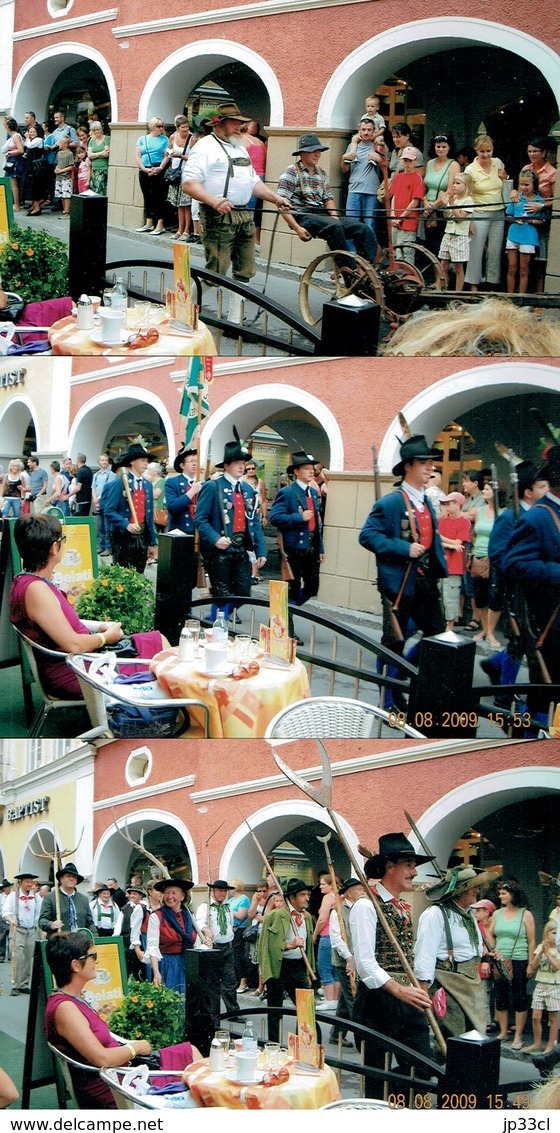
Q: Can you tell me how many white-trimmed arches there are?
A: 11